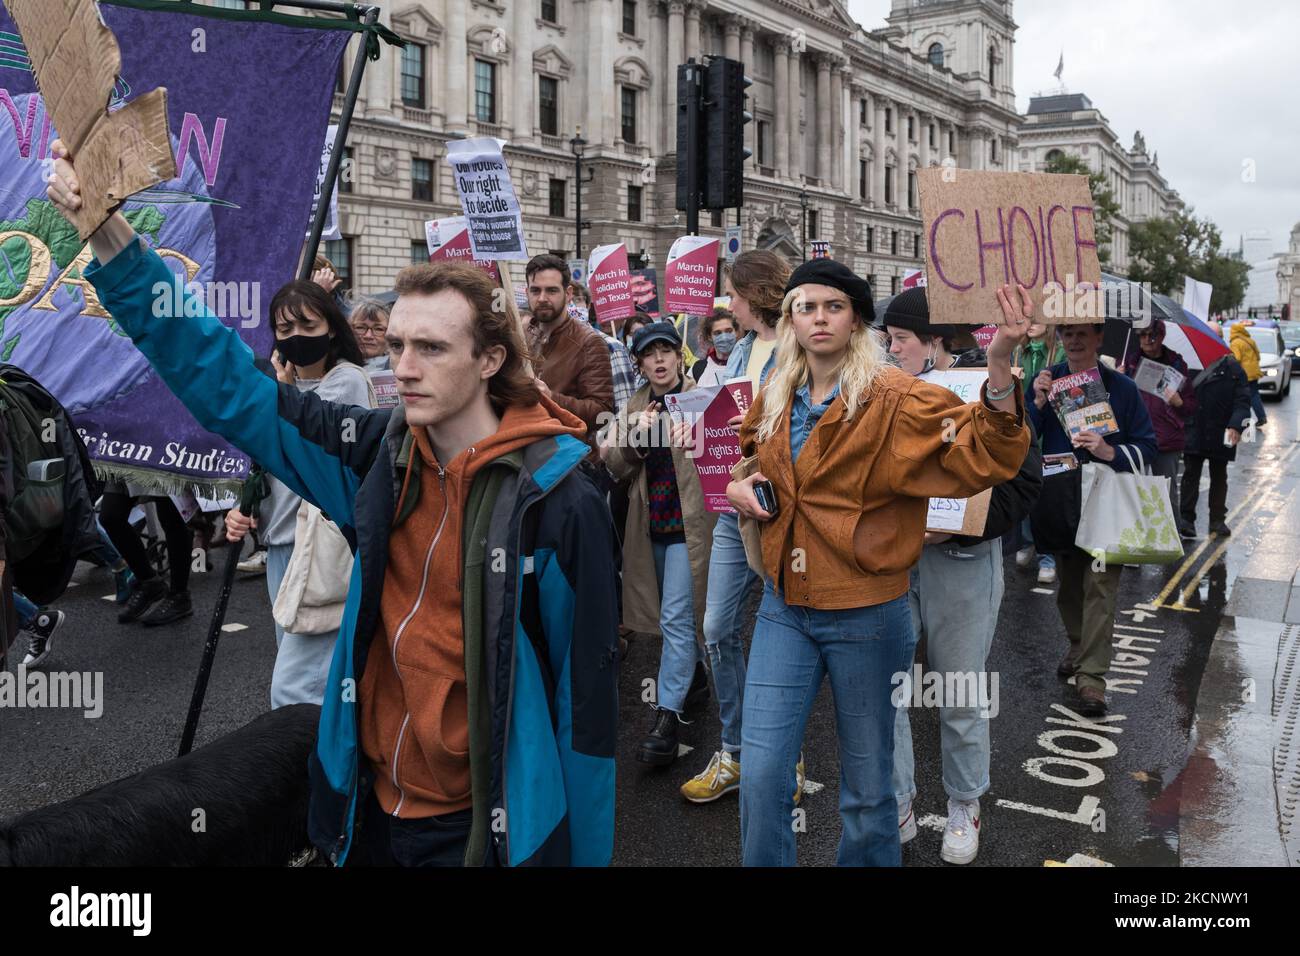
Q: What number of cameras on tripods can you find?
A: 0